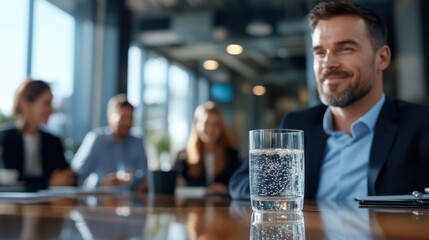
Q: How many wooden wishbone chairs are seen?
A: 0